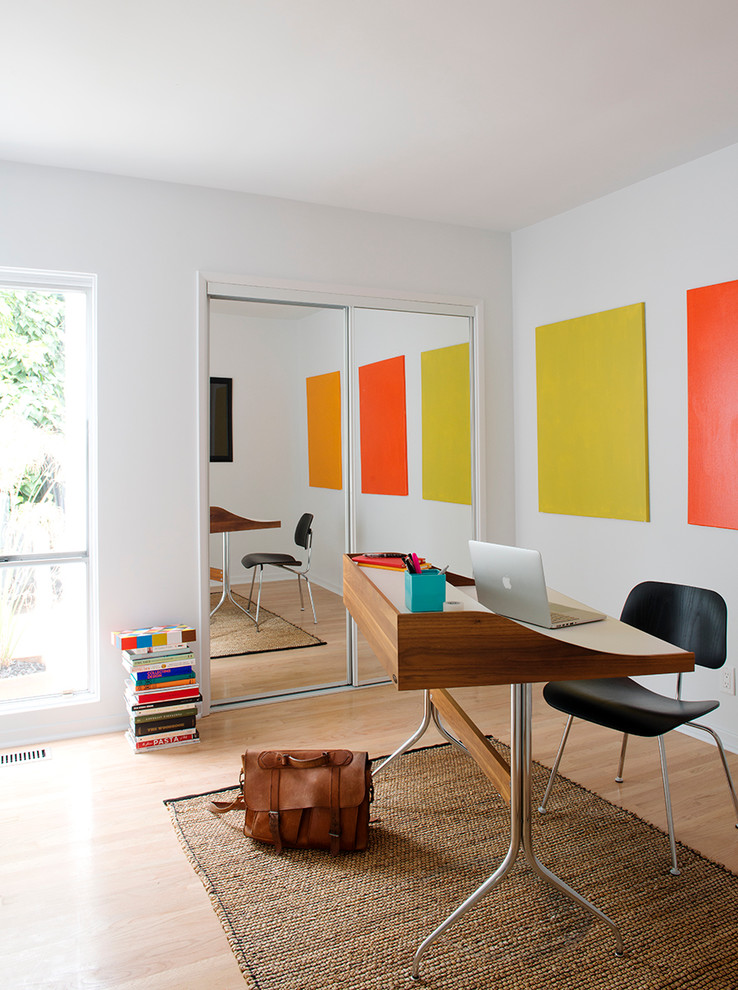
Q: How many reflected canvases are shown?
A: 3